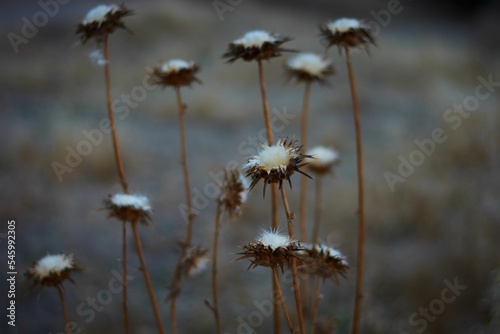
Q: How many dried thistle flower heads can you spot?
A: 13